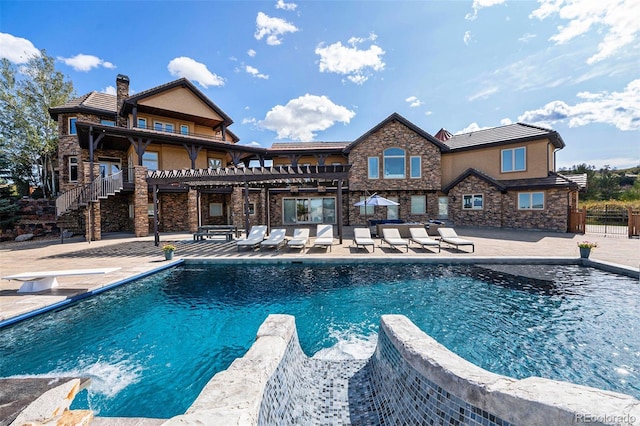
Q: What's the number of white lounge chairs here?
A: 8